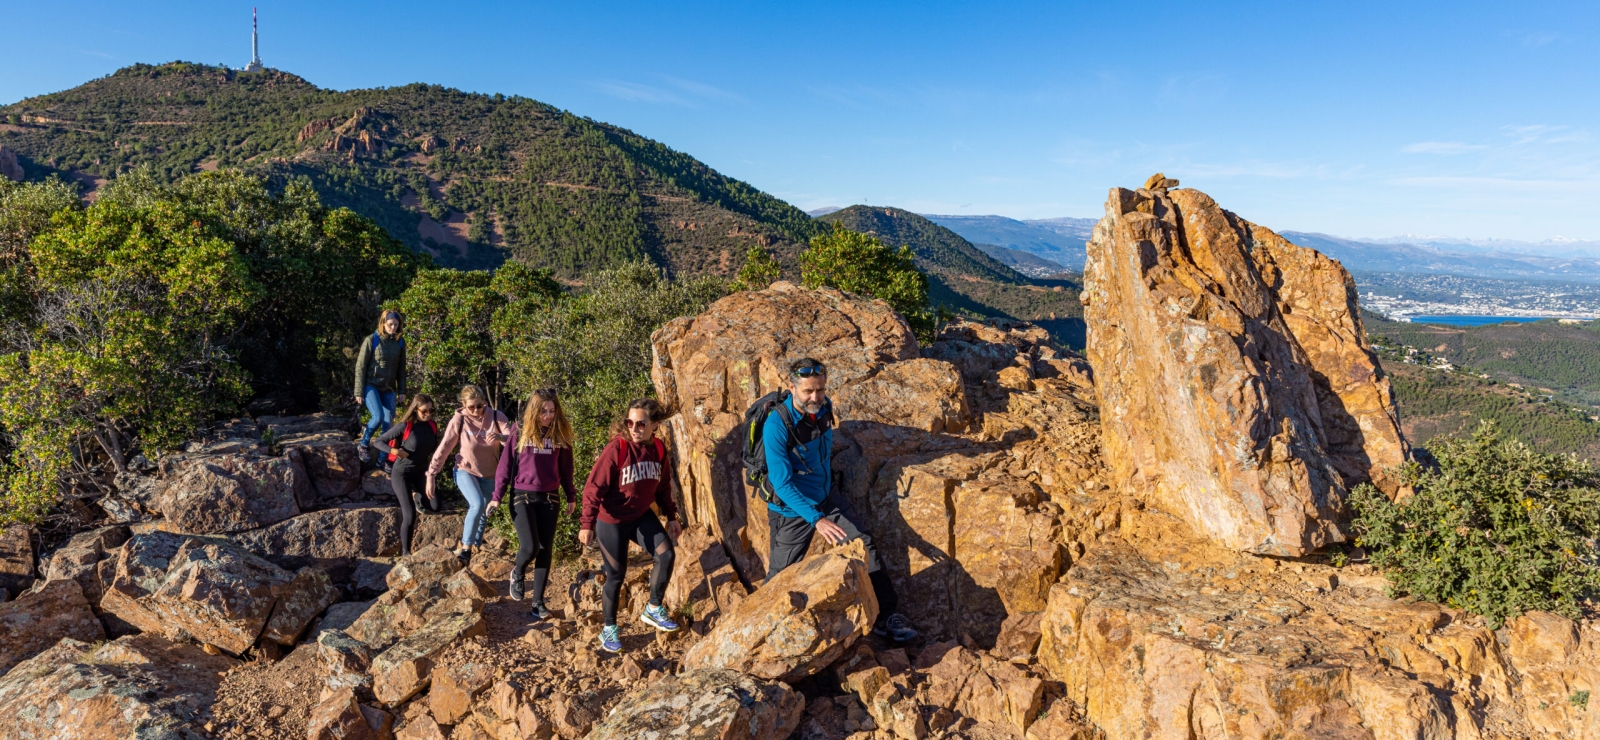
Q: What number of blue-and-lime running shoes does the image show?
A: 2